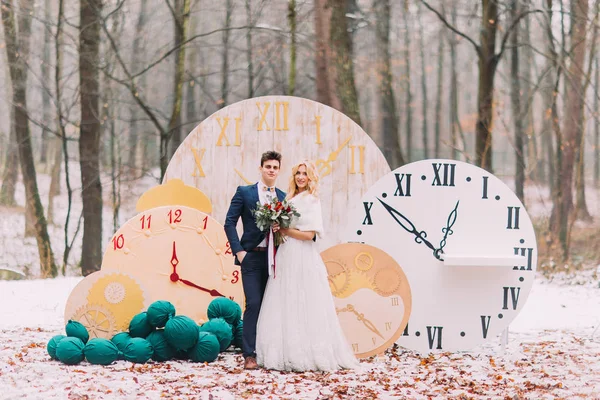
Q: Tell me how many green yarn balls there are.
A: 15